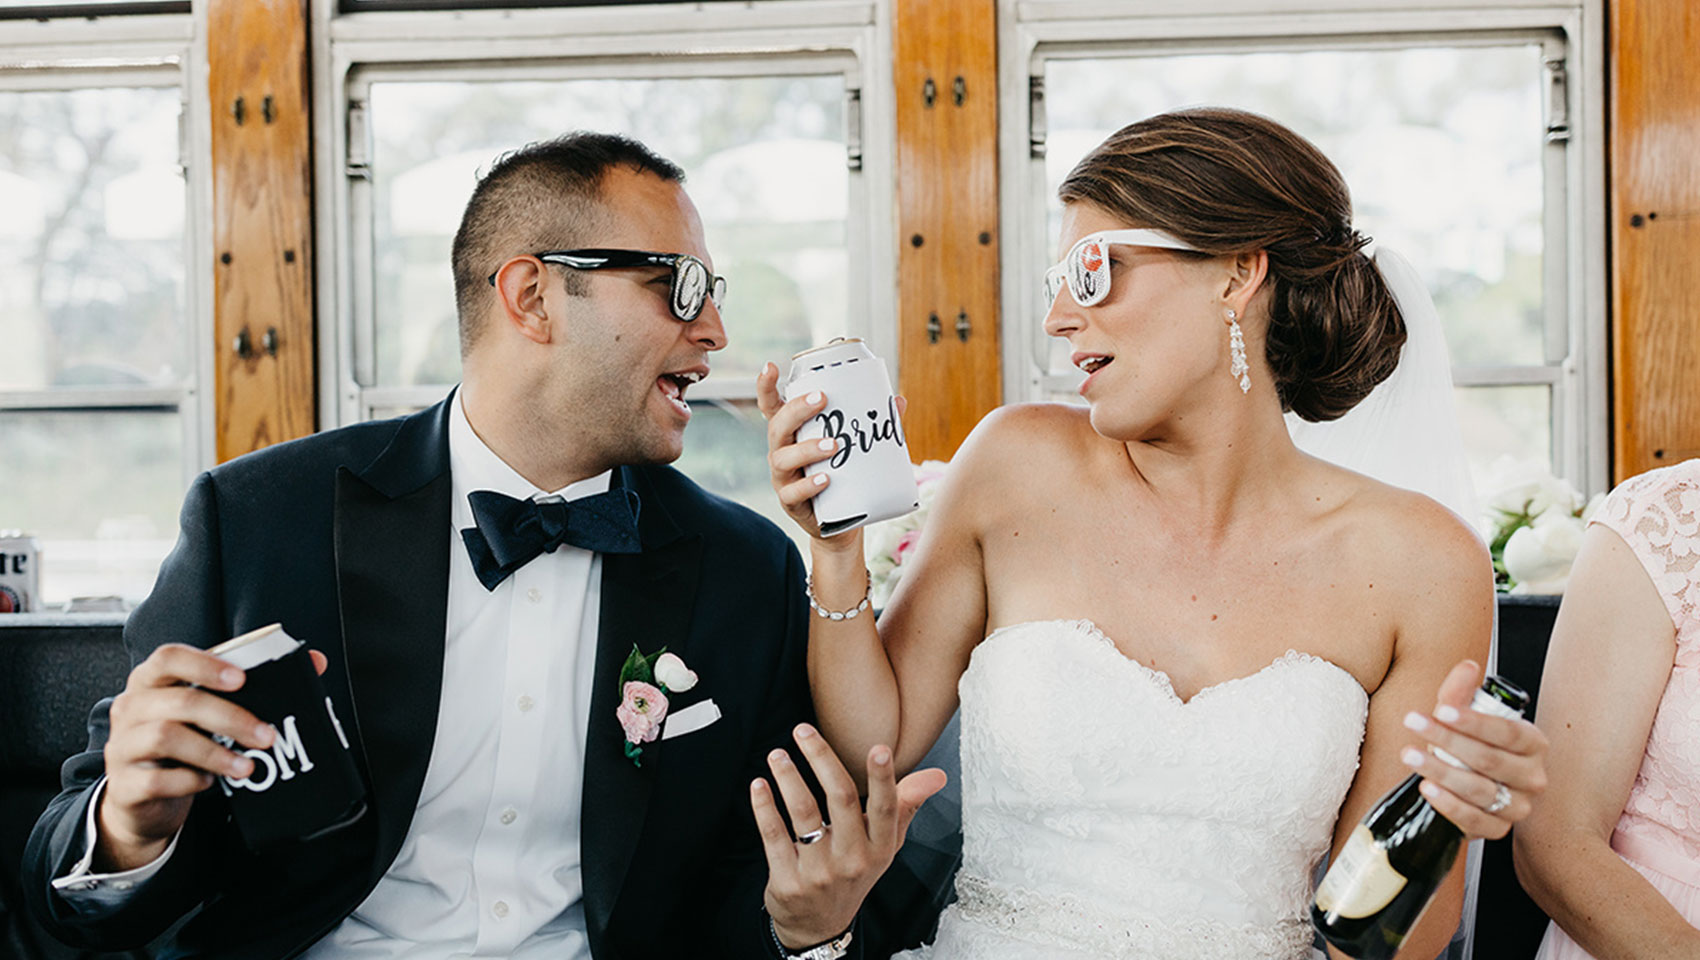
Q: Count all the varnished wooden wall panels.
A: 3